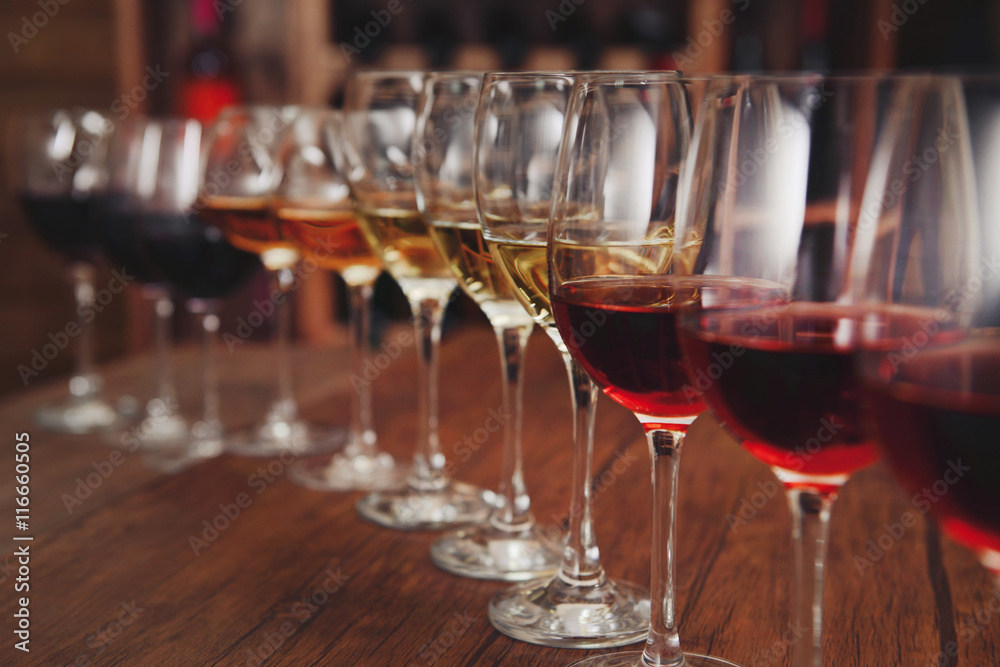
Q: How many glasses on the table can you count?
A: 11